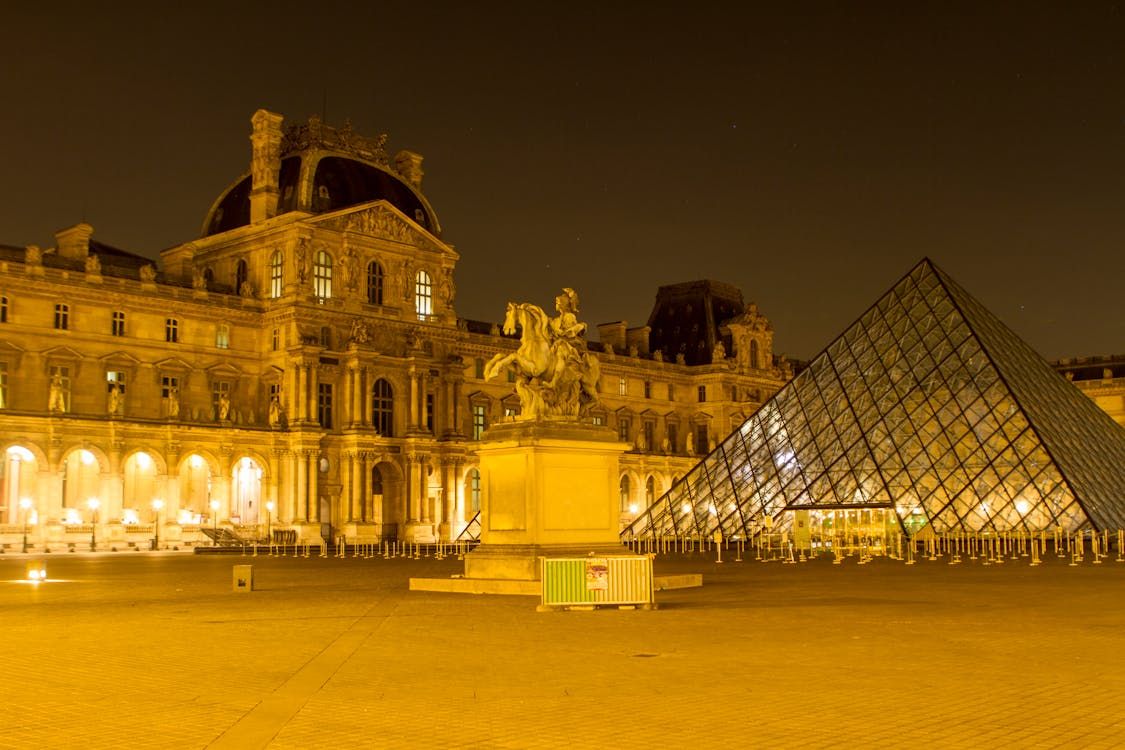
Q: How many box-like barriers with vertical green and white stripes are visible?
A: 1